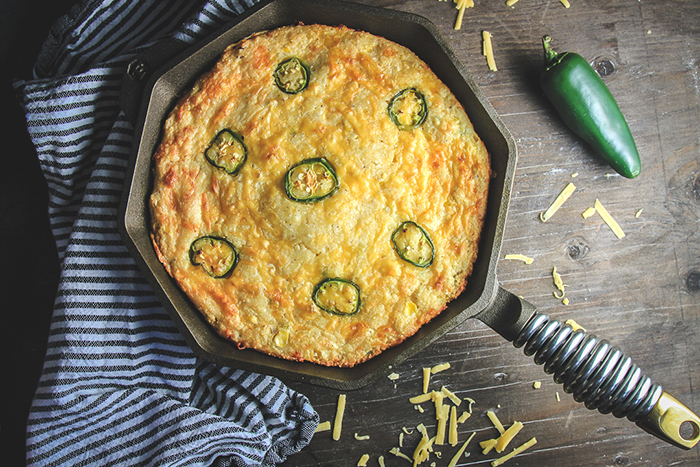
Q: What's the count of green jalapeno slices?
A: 7